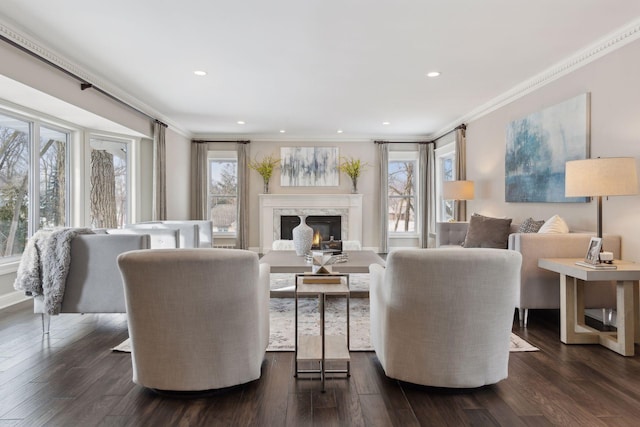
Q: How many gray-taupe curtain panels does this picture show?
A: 6